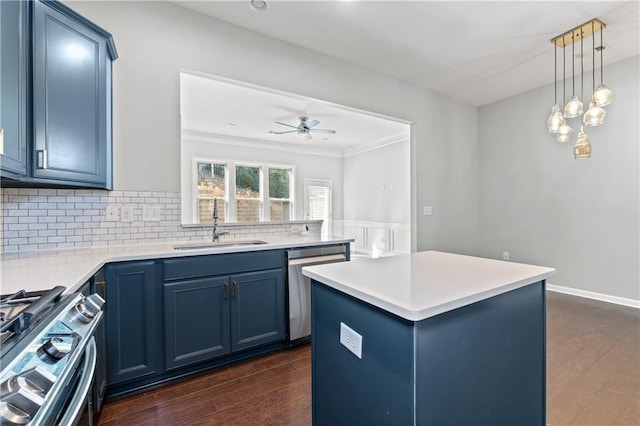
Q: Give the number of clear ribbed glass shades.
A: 6